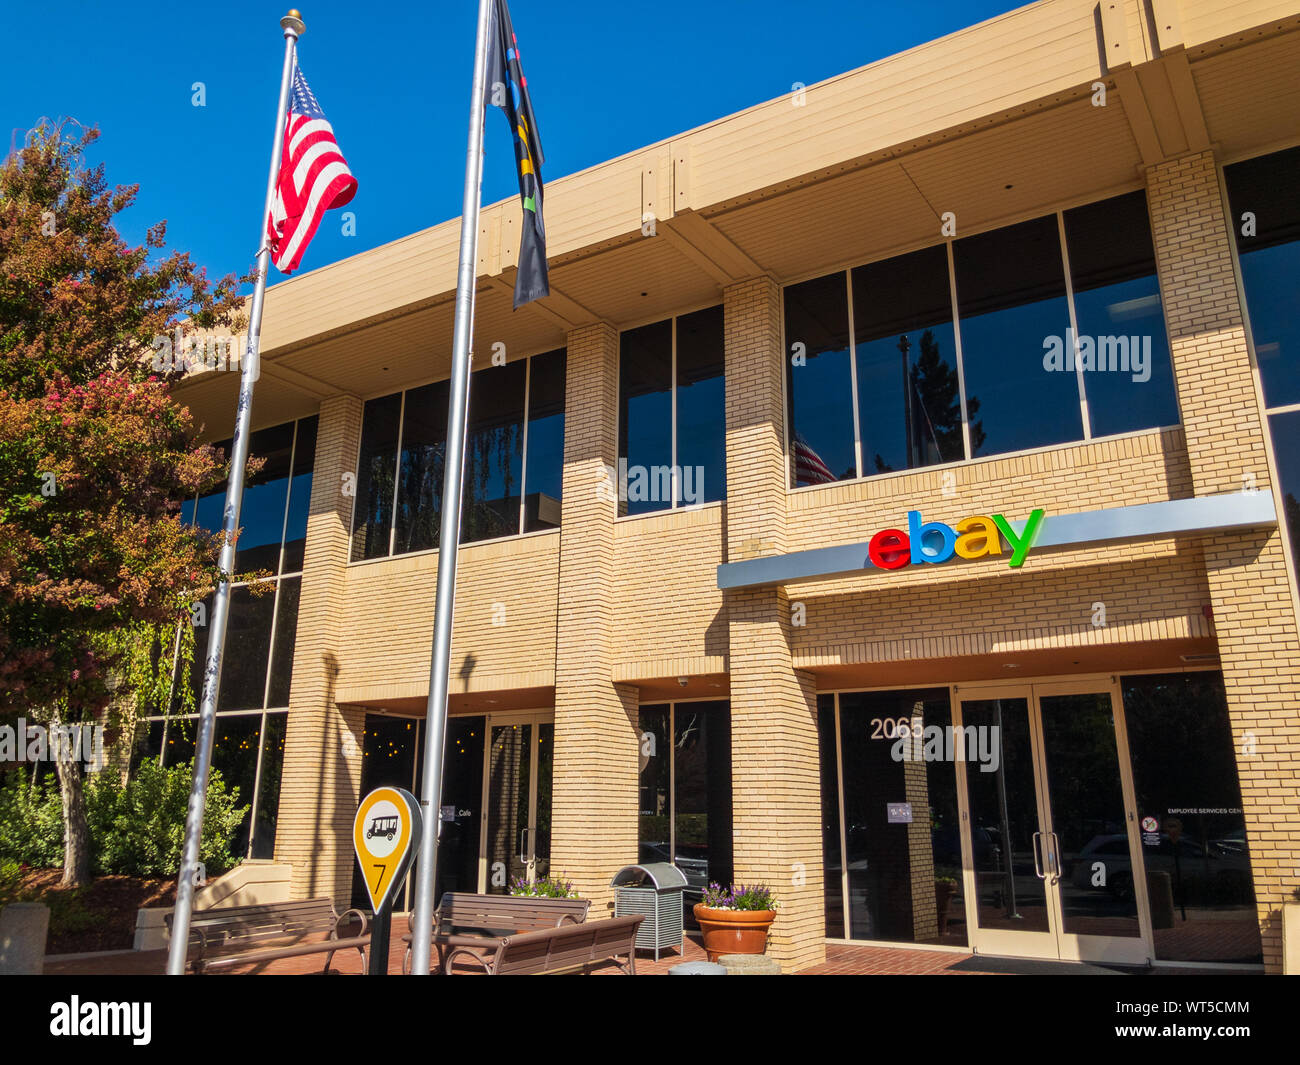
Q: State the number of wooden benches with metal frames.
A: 3